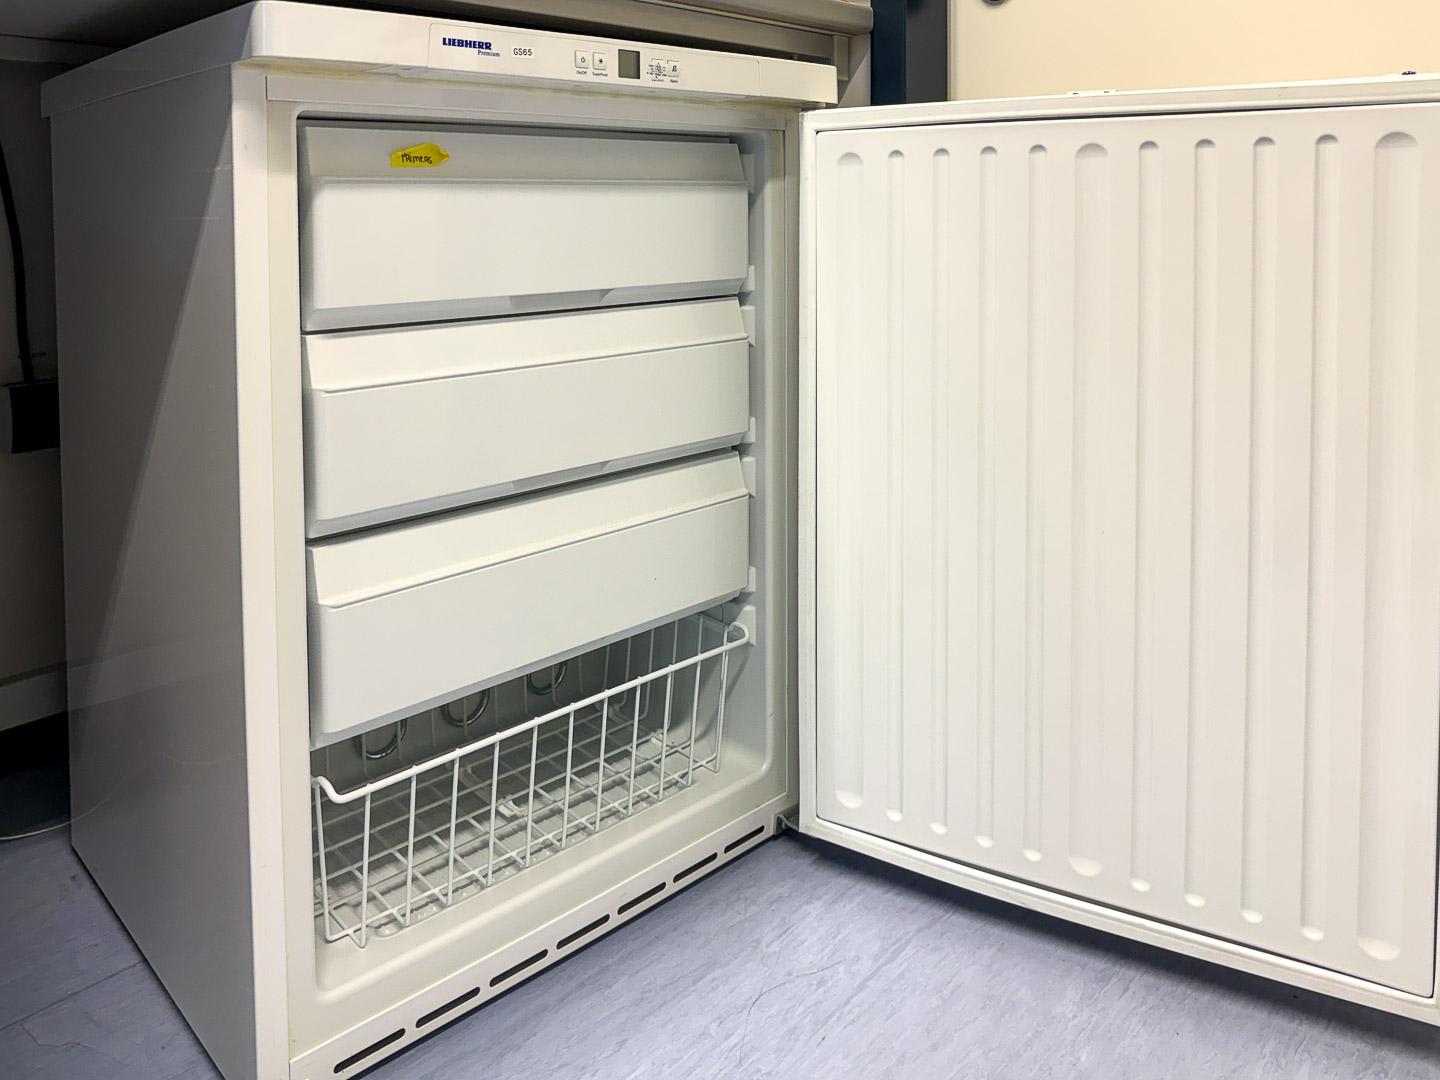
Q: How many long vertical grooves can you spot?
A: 11